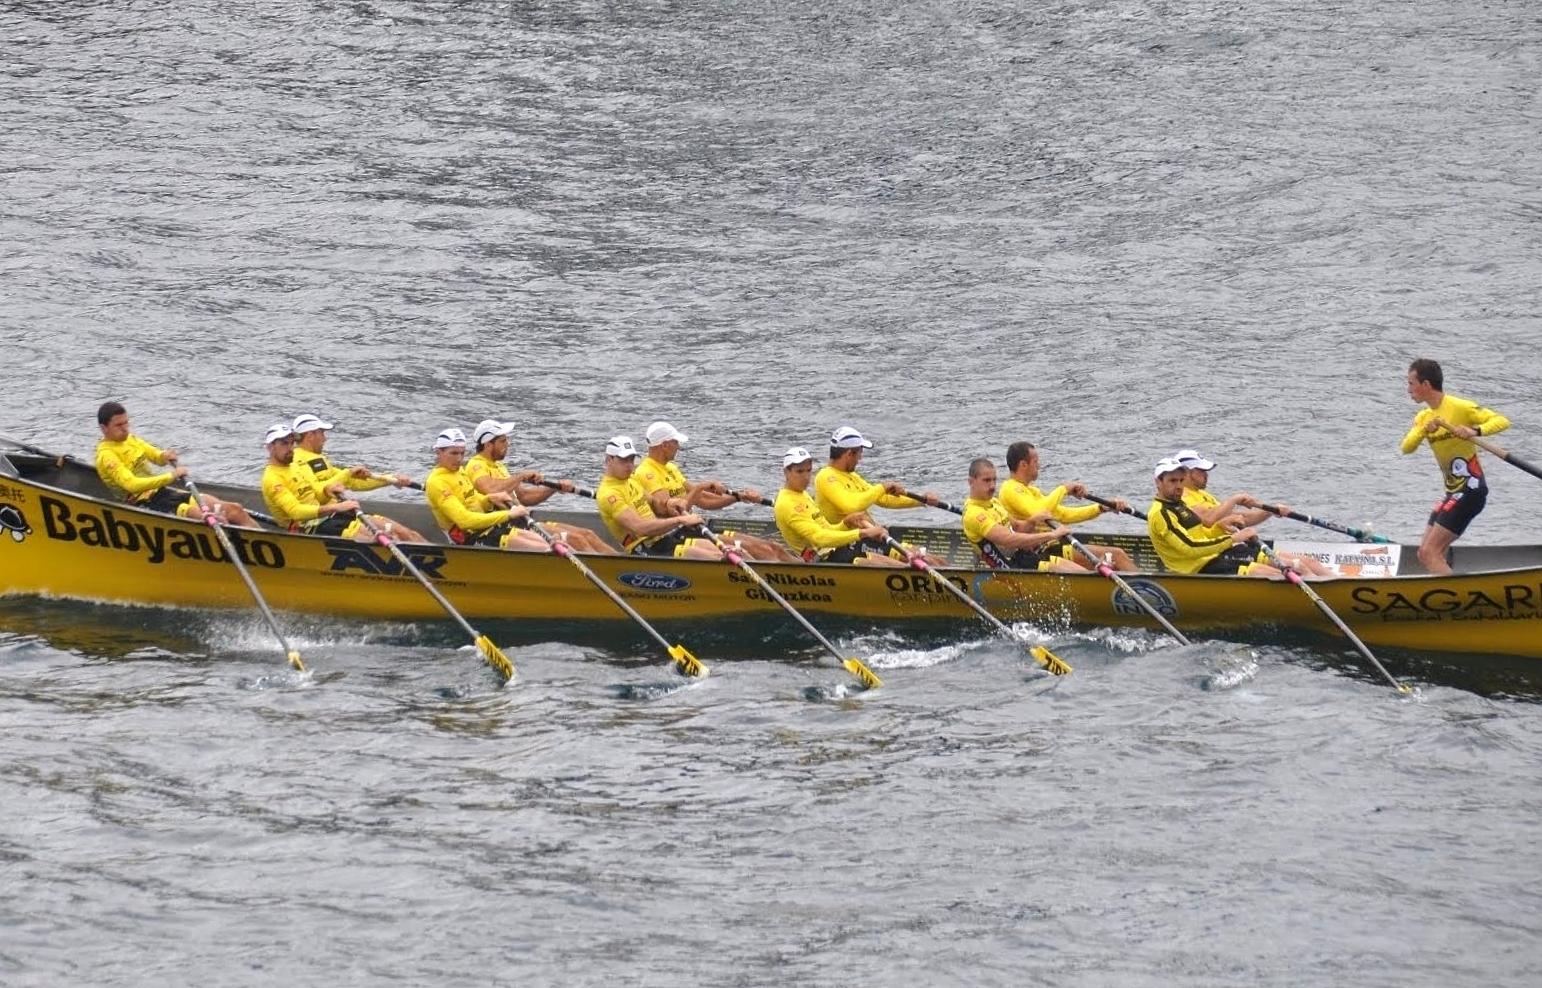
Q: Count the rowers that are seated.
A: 13